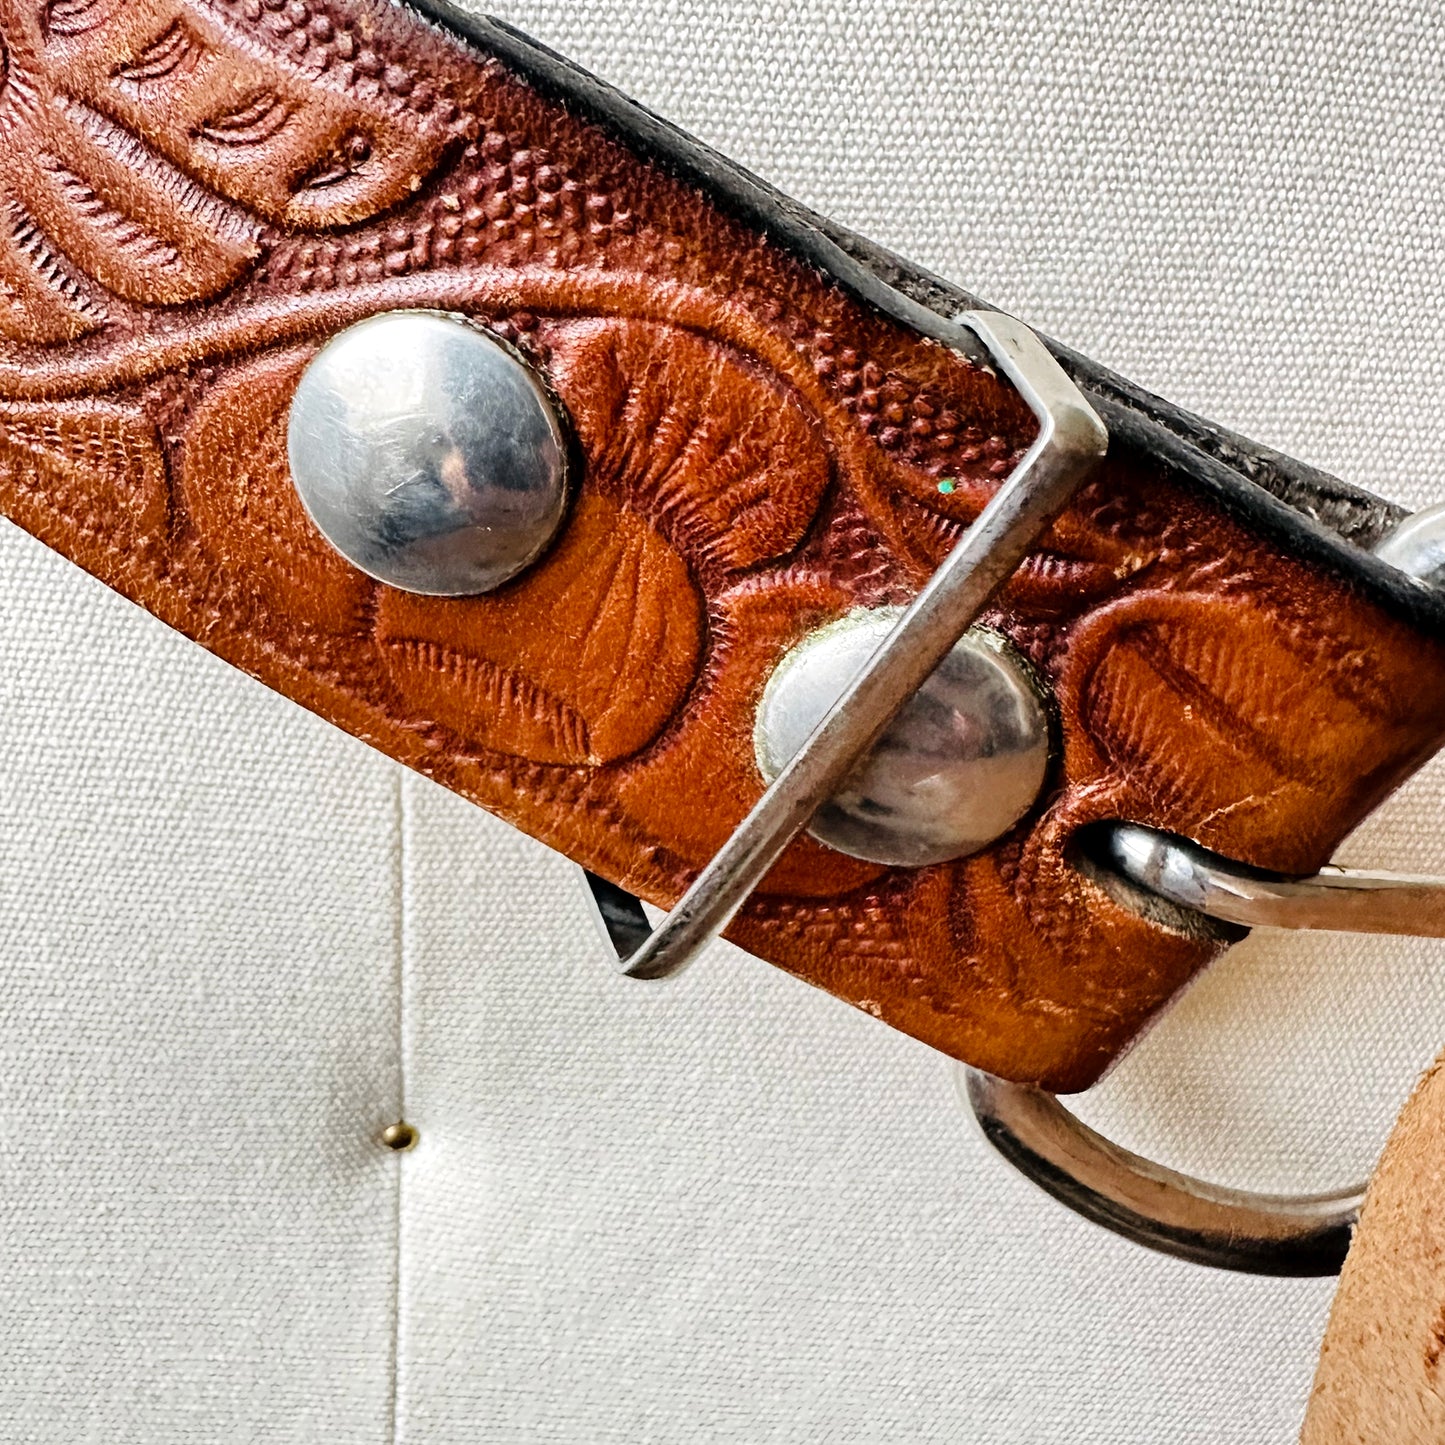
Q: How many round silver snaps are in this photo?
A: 2